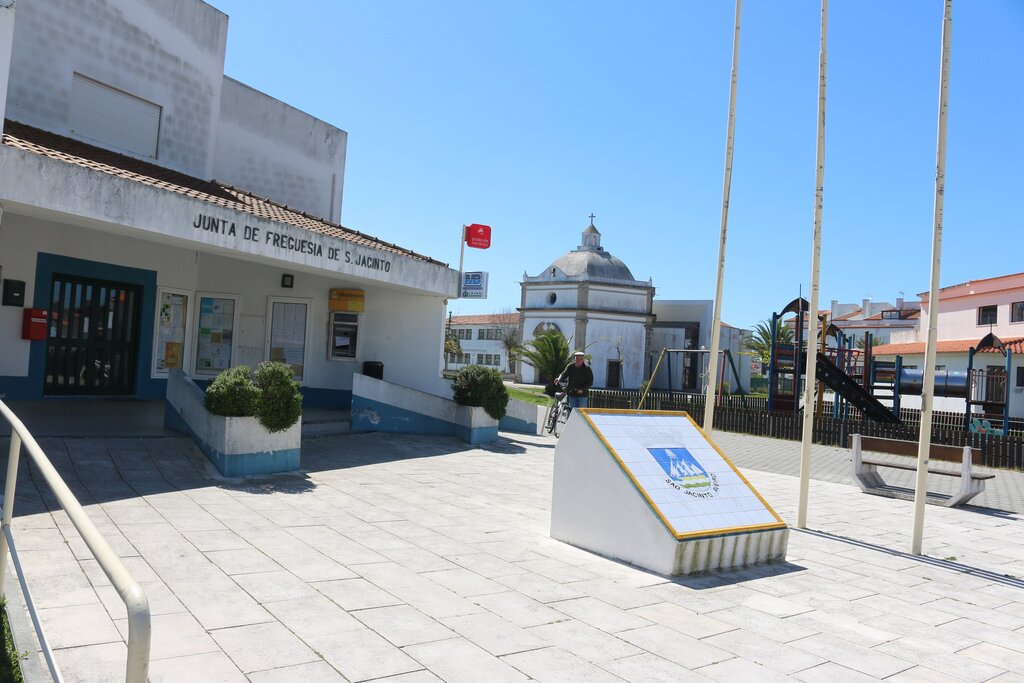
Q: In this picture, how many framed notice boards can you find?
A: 3